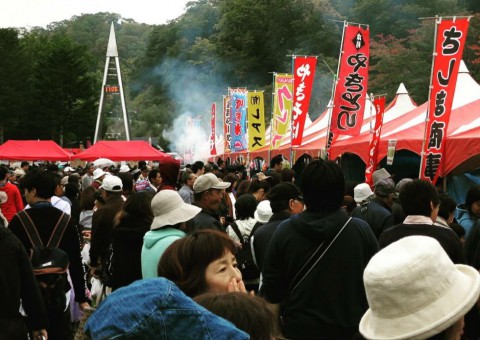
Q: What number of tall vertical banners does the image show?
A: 9